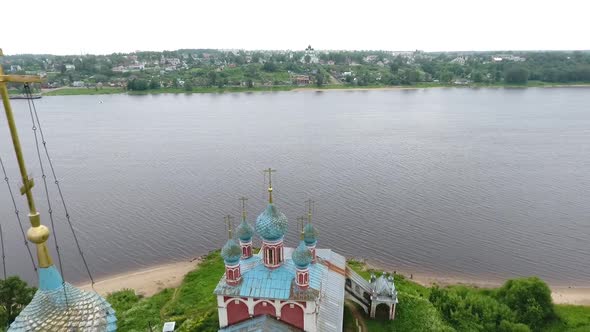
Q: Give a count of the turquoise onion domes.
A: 6